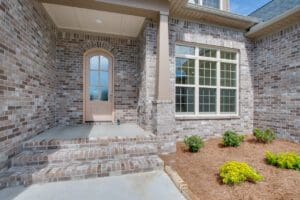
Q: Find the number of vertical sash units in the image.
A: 3